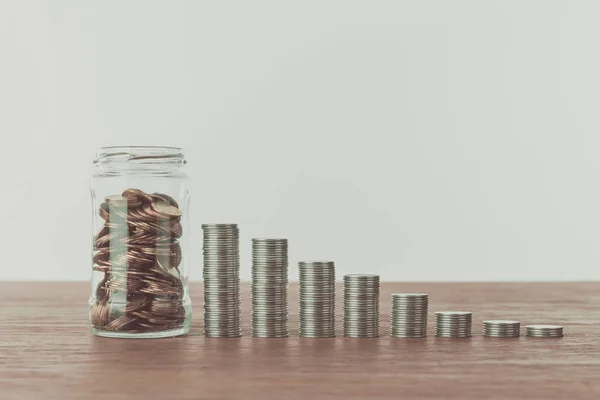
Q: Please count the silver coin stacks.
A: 8